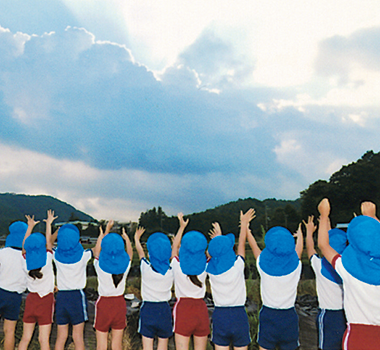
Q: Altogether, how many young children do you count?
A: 10